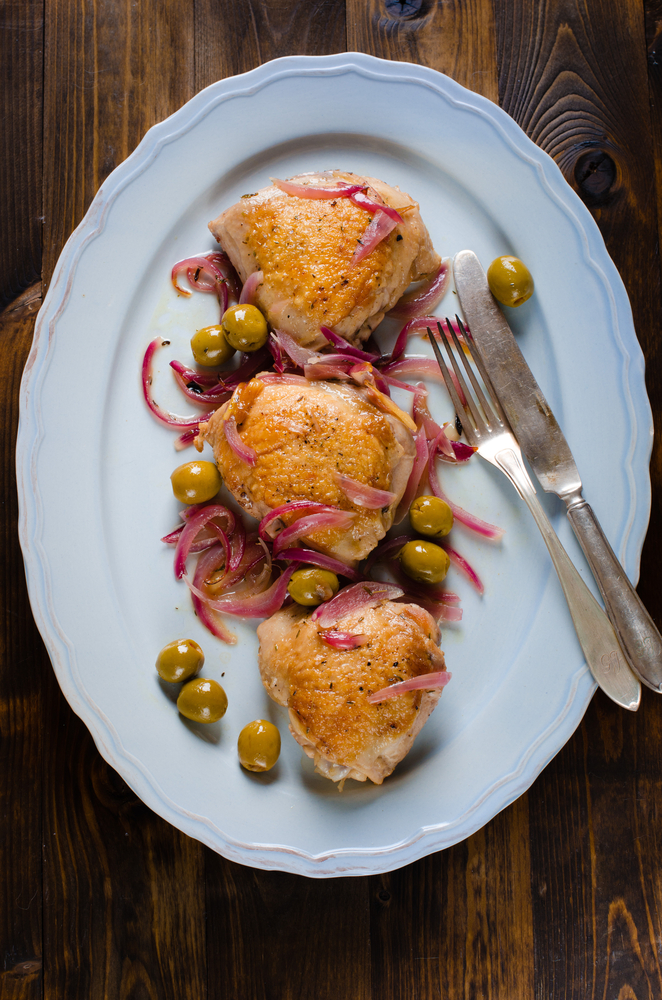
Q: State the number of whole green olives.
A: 10